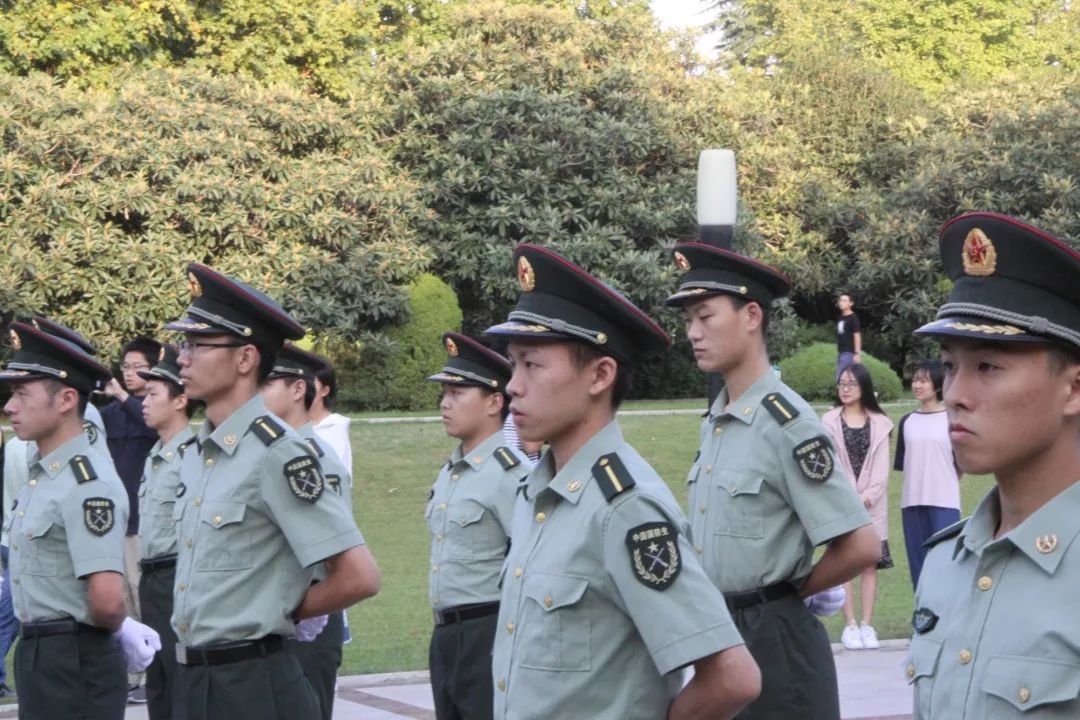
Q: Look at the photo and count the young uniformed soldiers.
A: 9